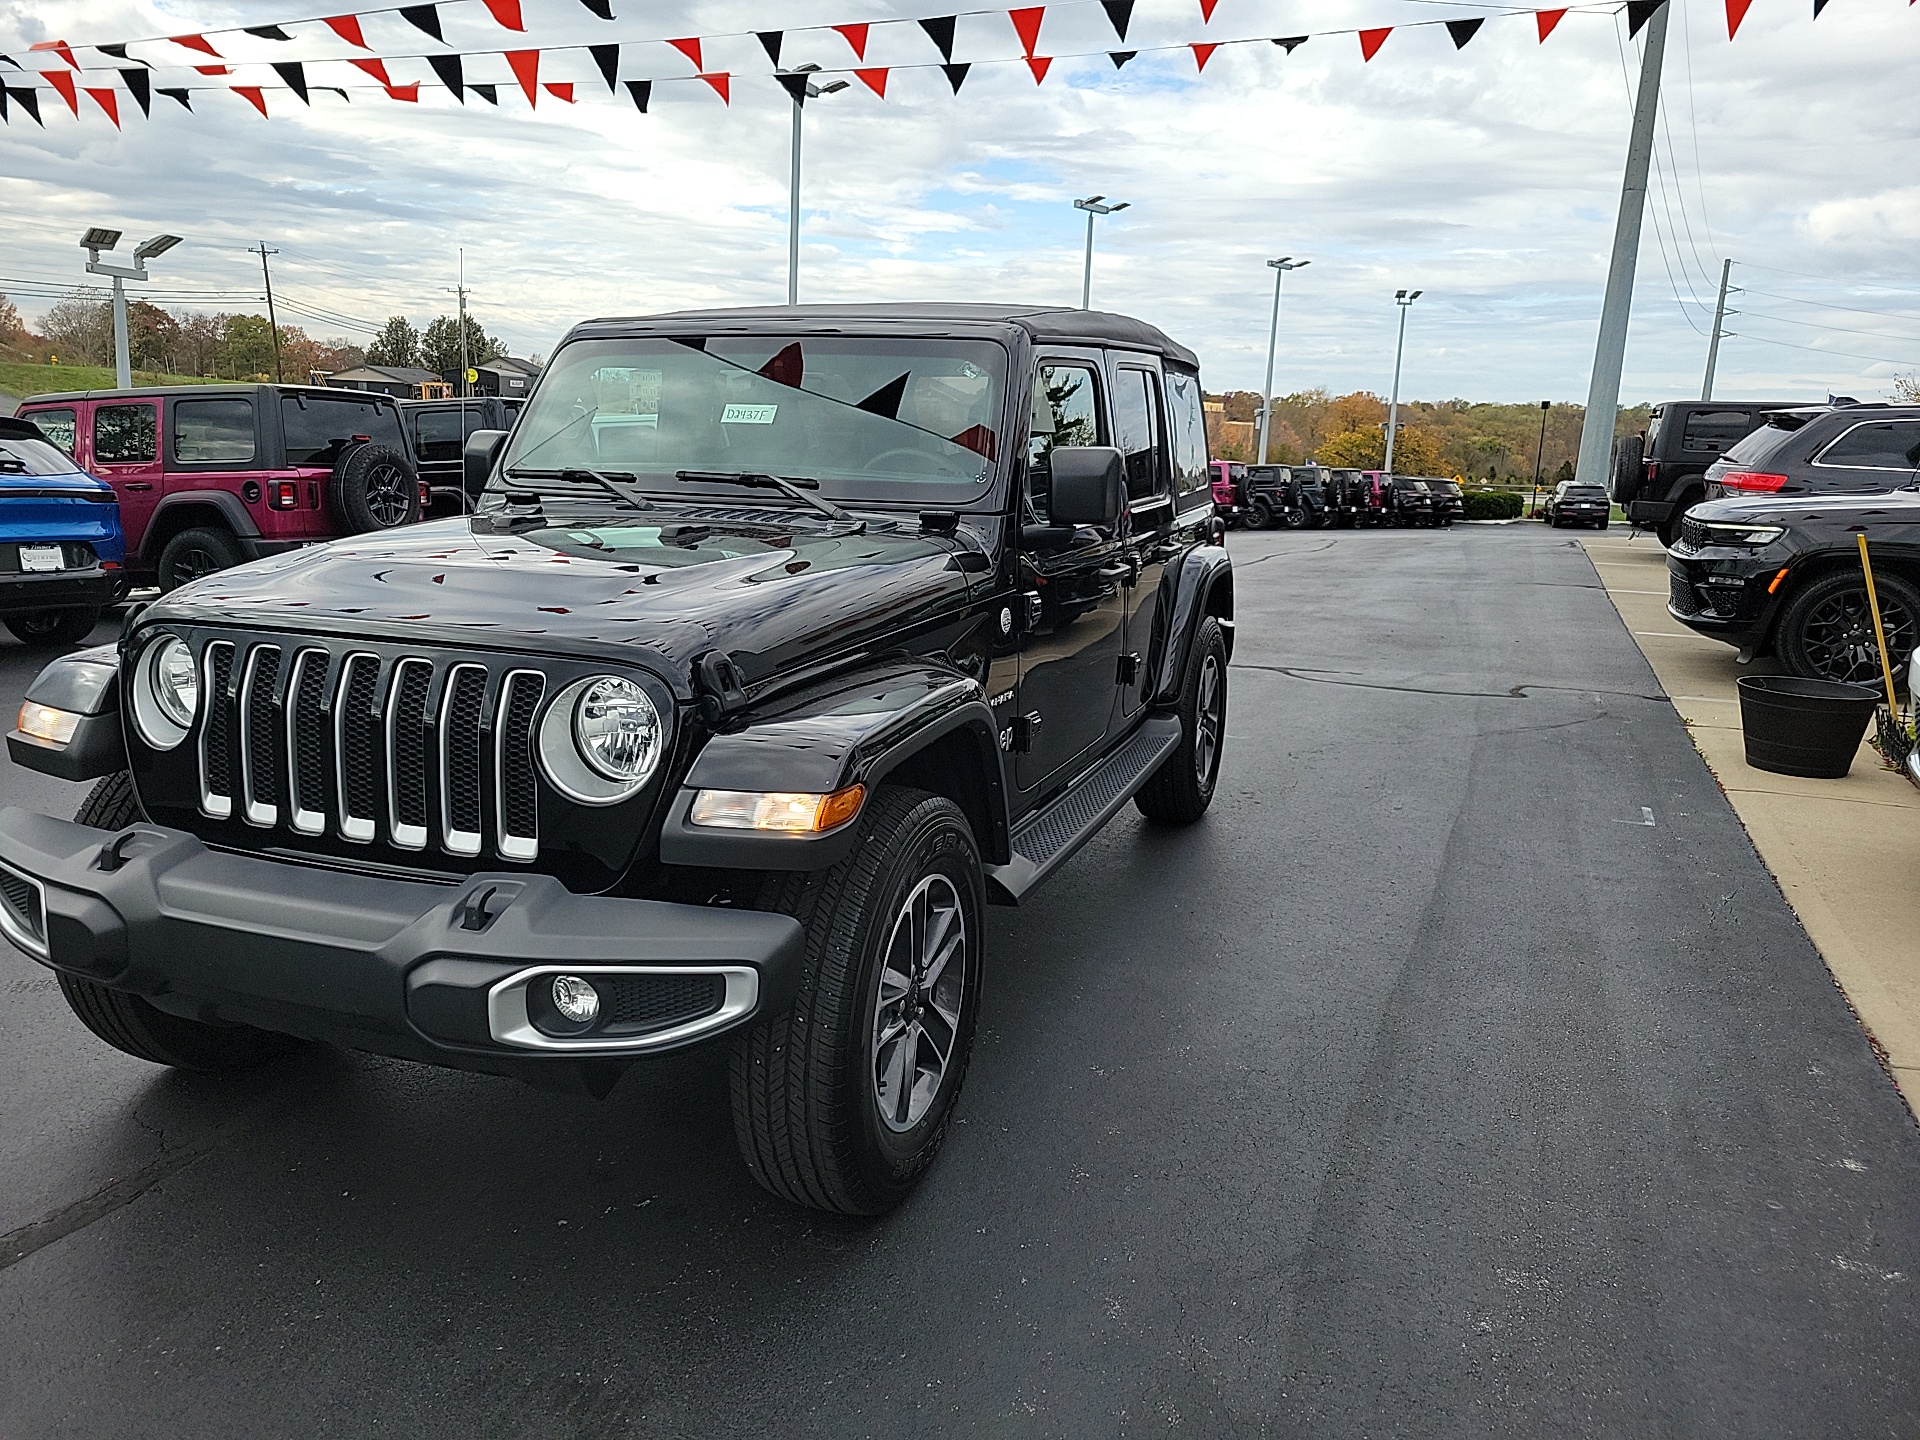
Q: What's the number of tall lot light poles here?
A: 5